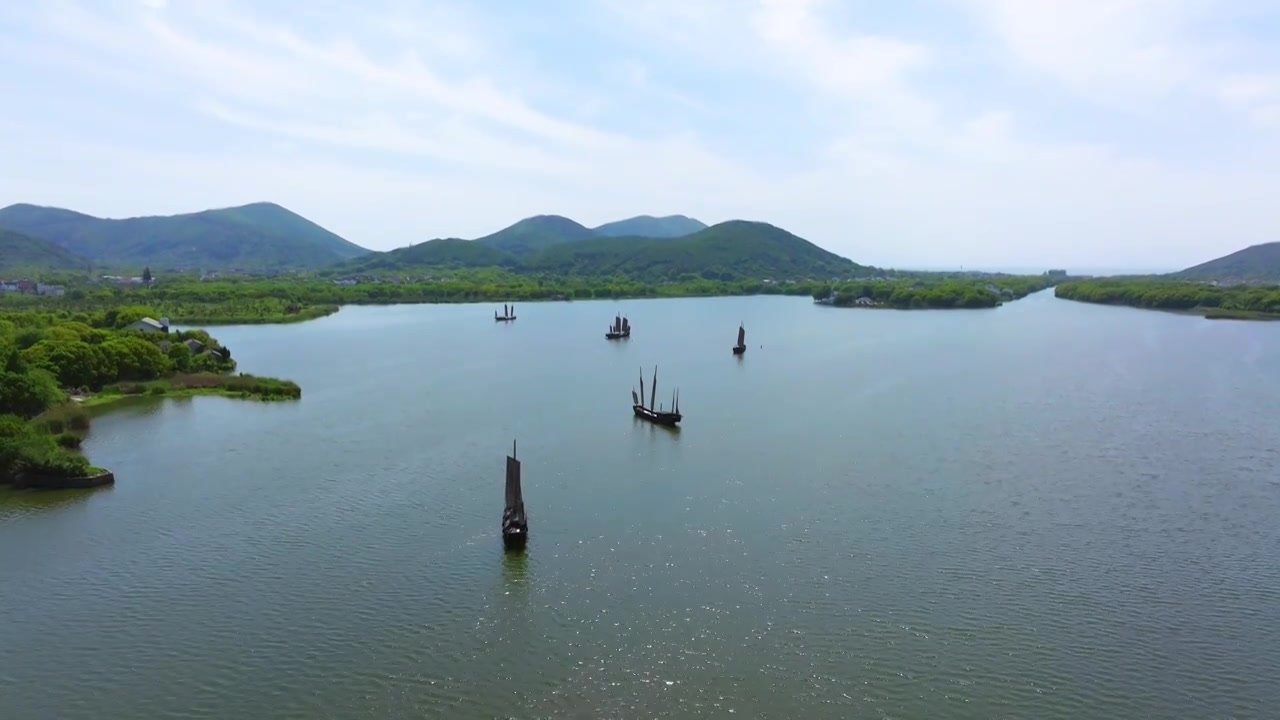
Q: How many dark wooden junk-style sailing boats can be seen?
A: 5